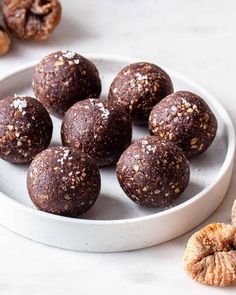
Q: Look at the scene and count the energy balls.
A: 7